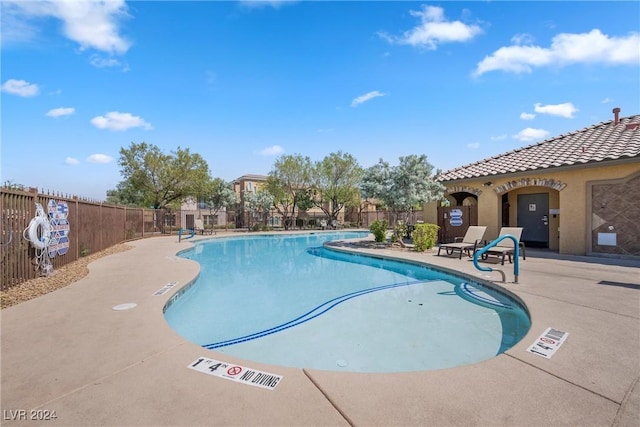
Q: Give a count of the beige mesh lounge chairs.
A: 2